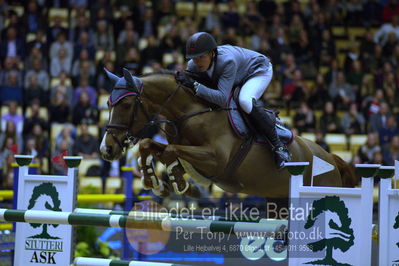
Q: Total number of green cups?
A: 5